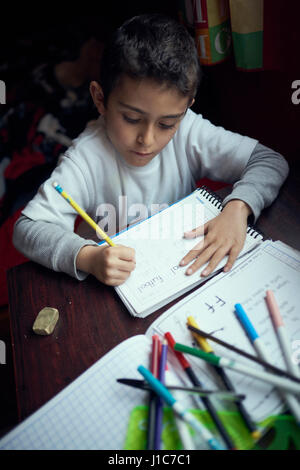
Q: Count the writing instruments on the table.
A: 11